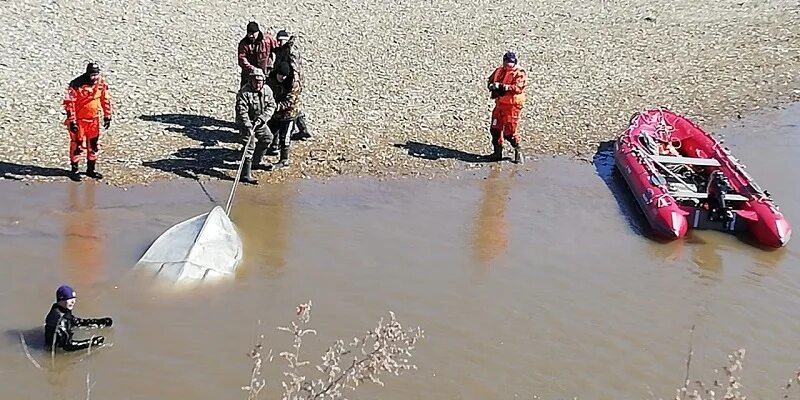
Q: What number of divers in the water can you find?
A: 1